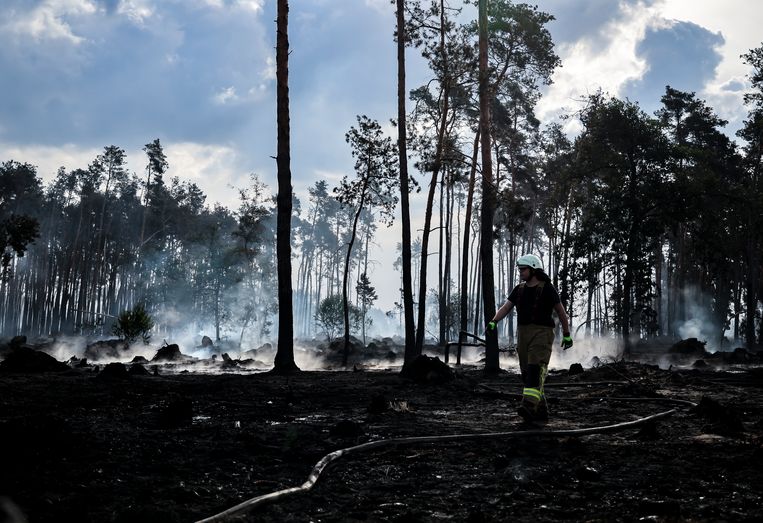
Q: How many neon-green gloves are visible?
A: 2